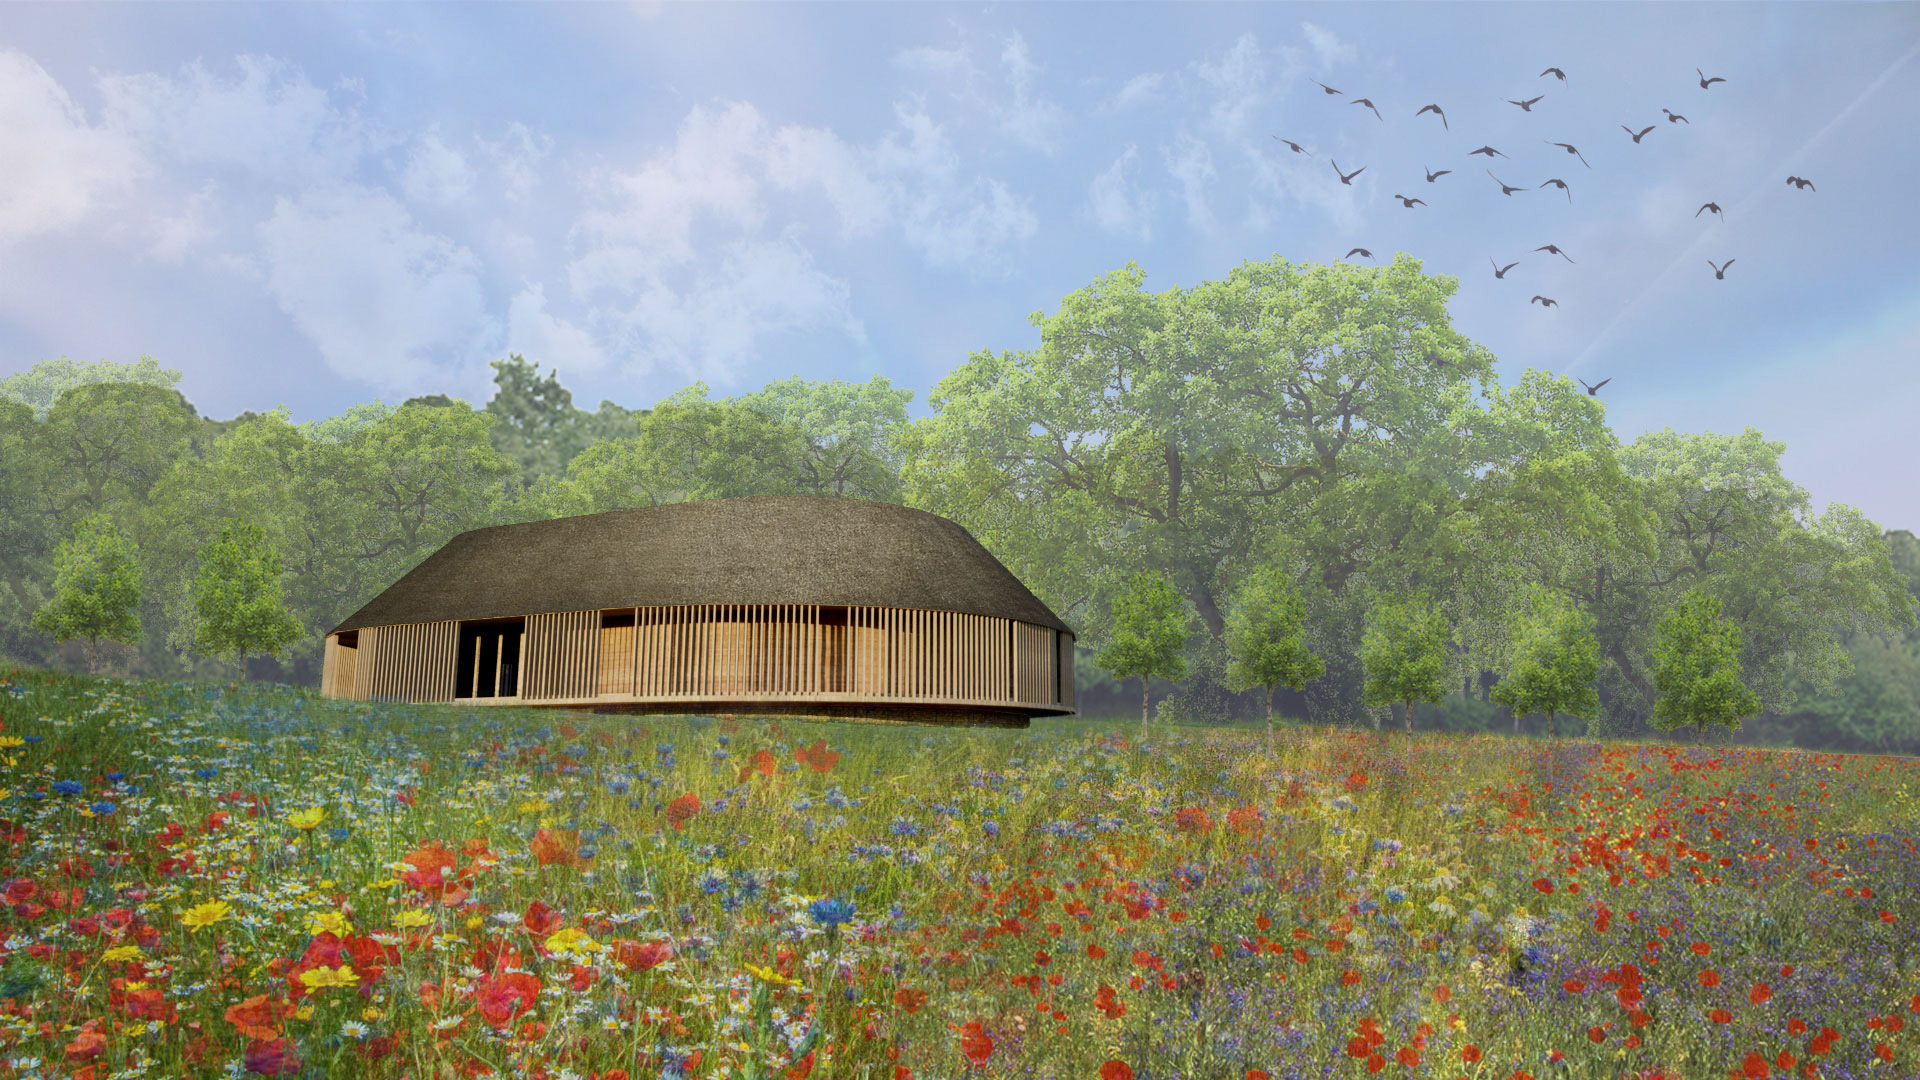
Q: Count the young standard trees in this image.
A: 7